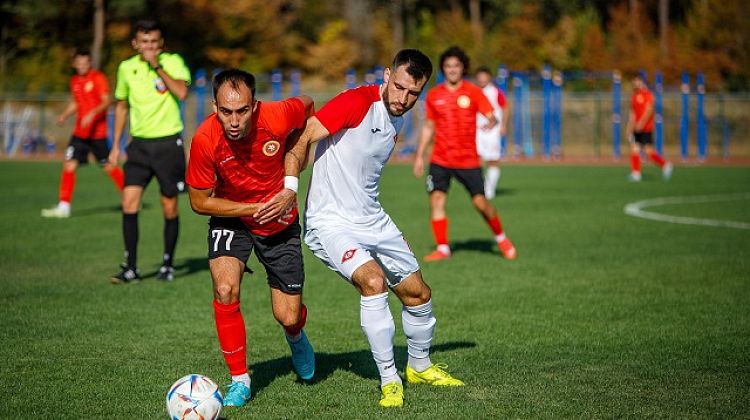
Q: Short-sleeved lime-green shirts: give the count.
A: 1